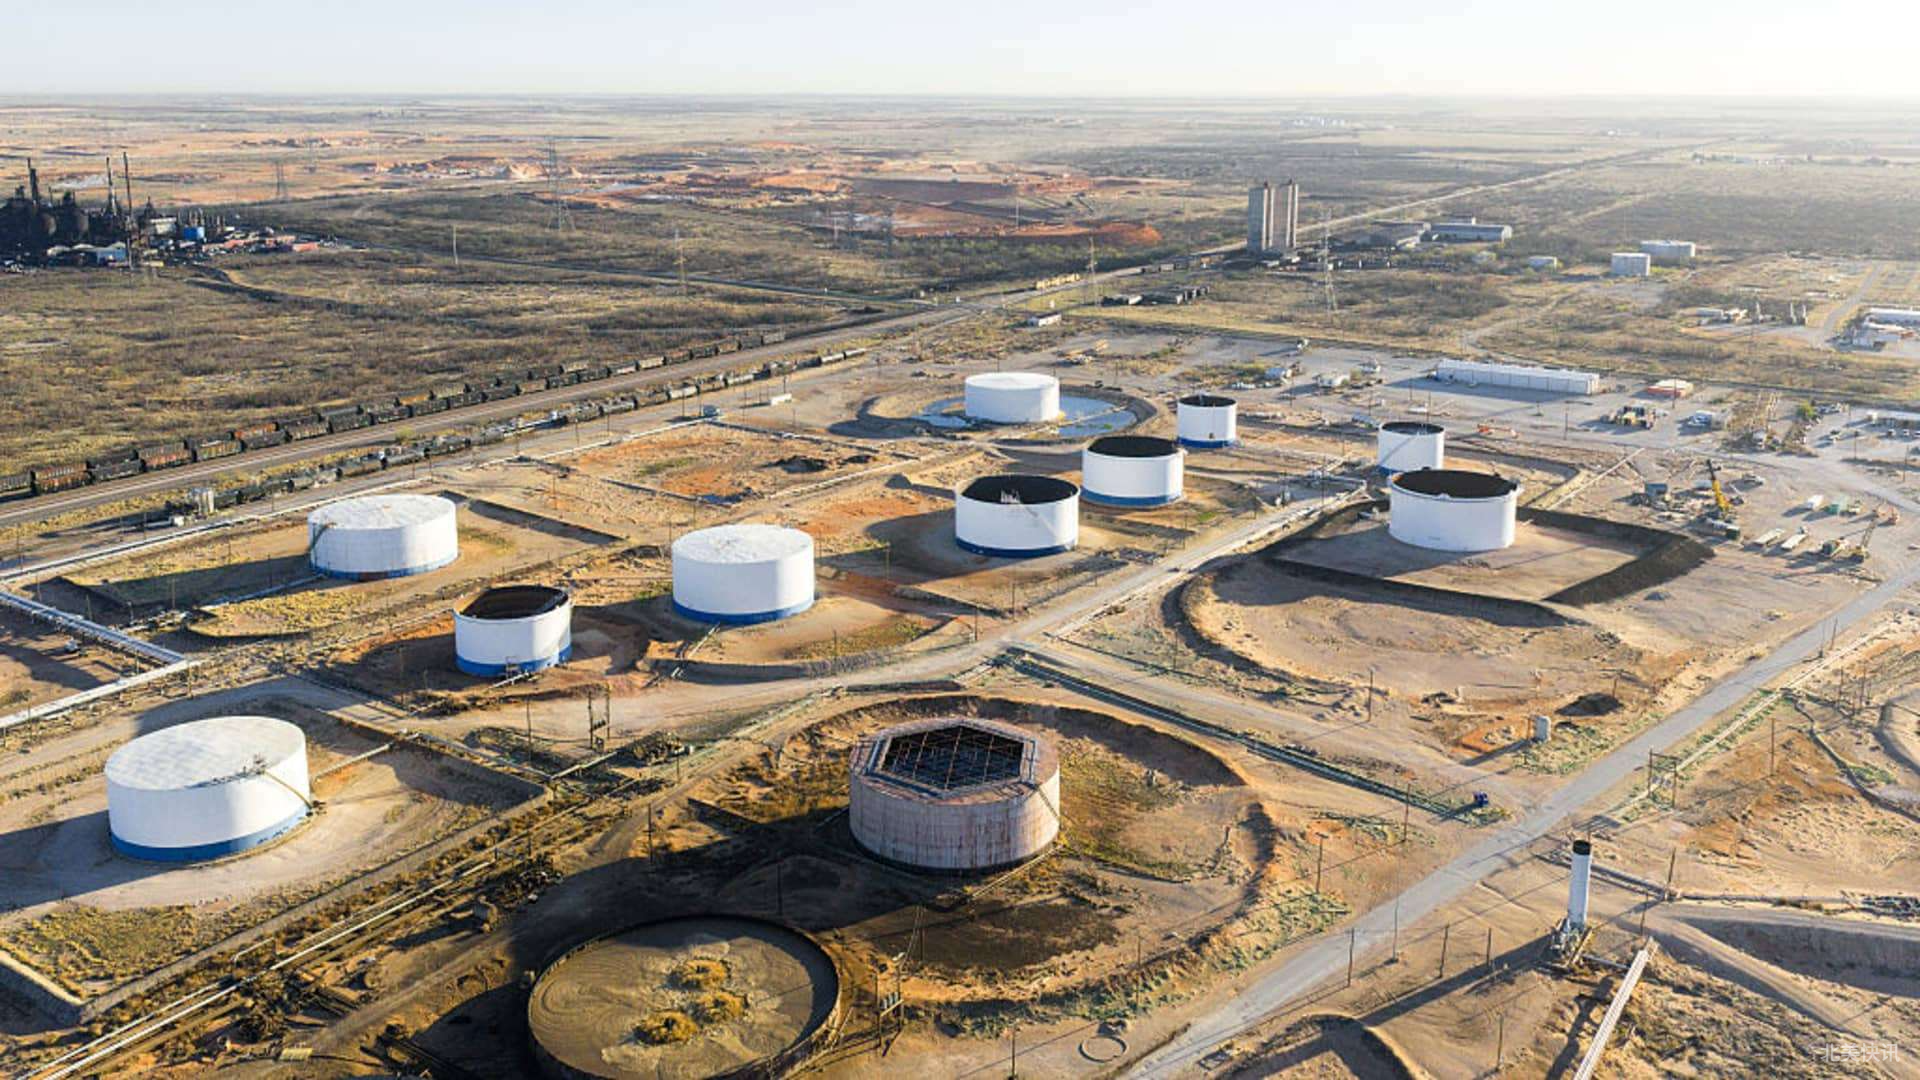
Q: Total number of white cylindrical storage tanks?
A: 10